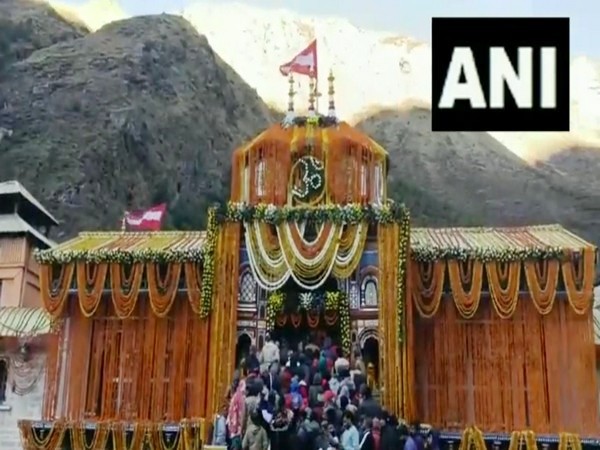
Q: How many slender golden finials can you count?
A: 3